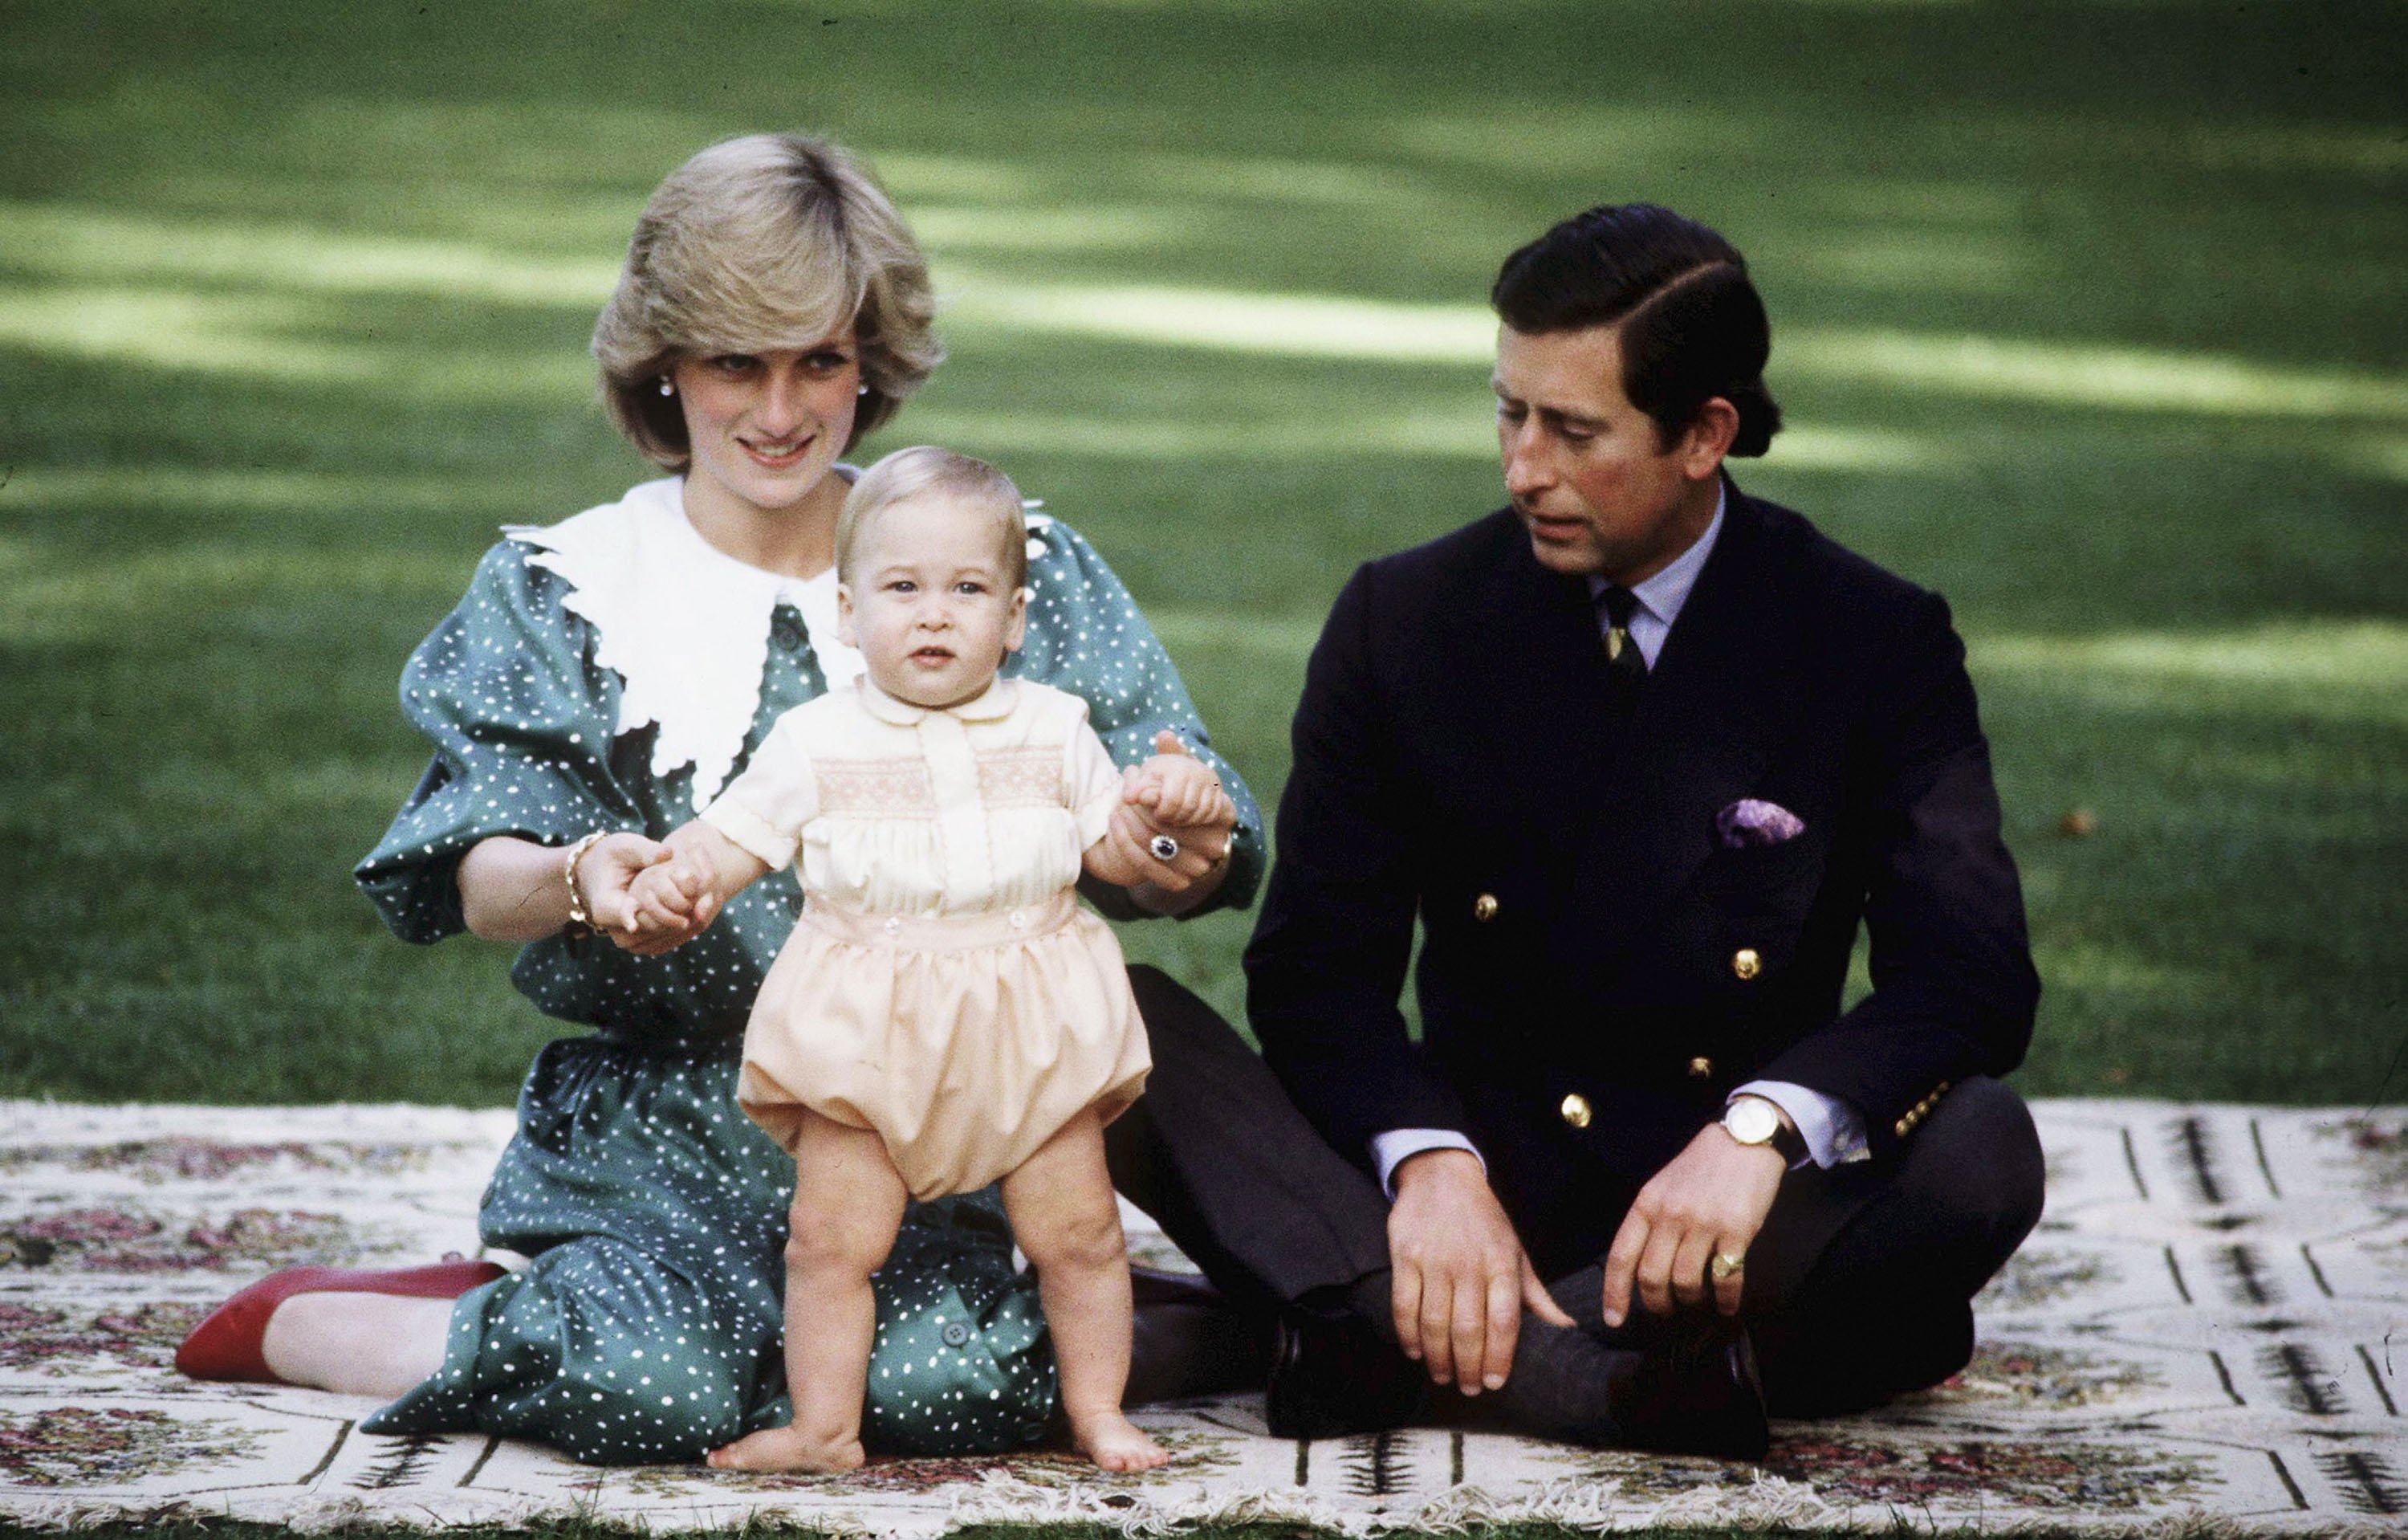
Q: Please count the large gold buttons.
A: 4